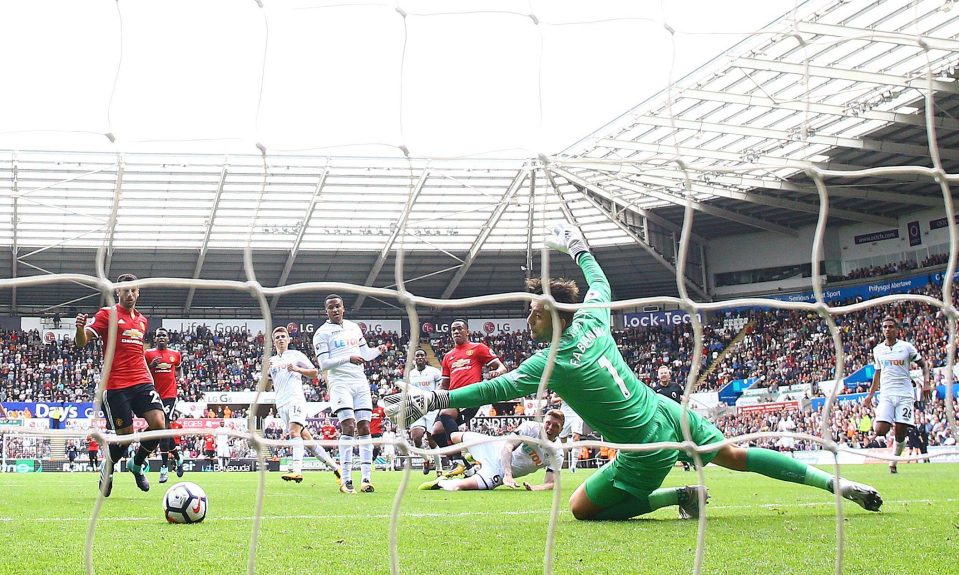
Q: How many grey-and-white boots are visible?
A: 2